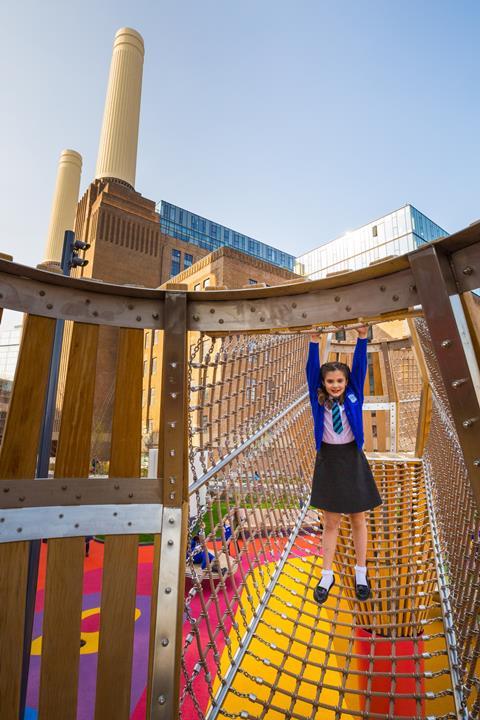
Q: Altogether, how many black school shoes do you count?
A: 2